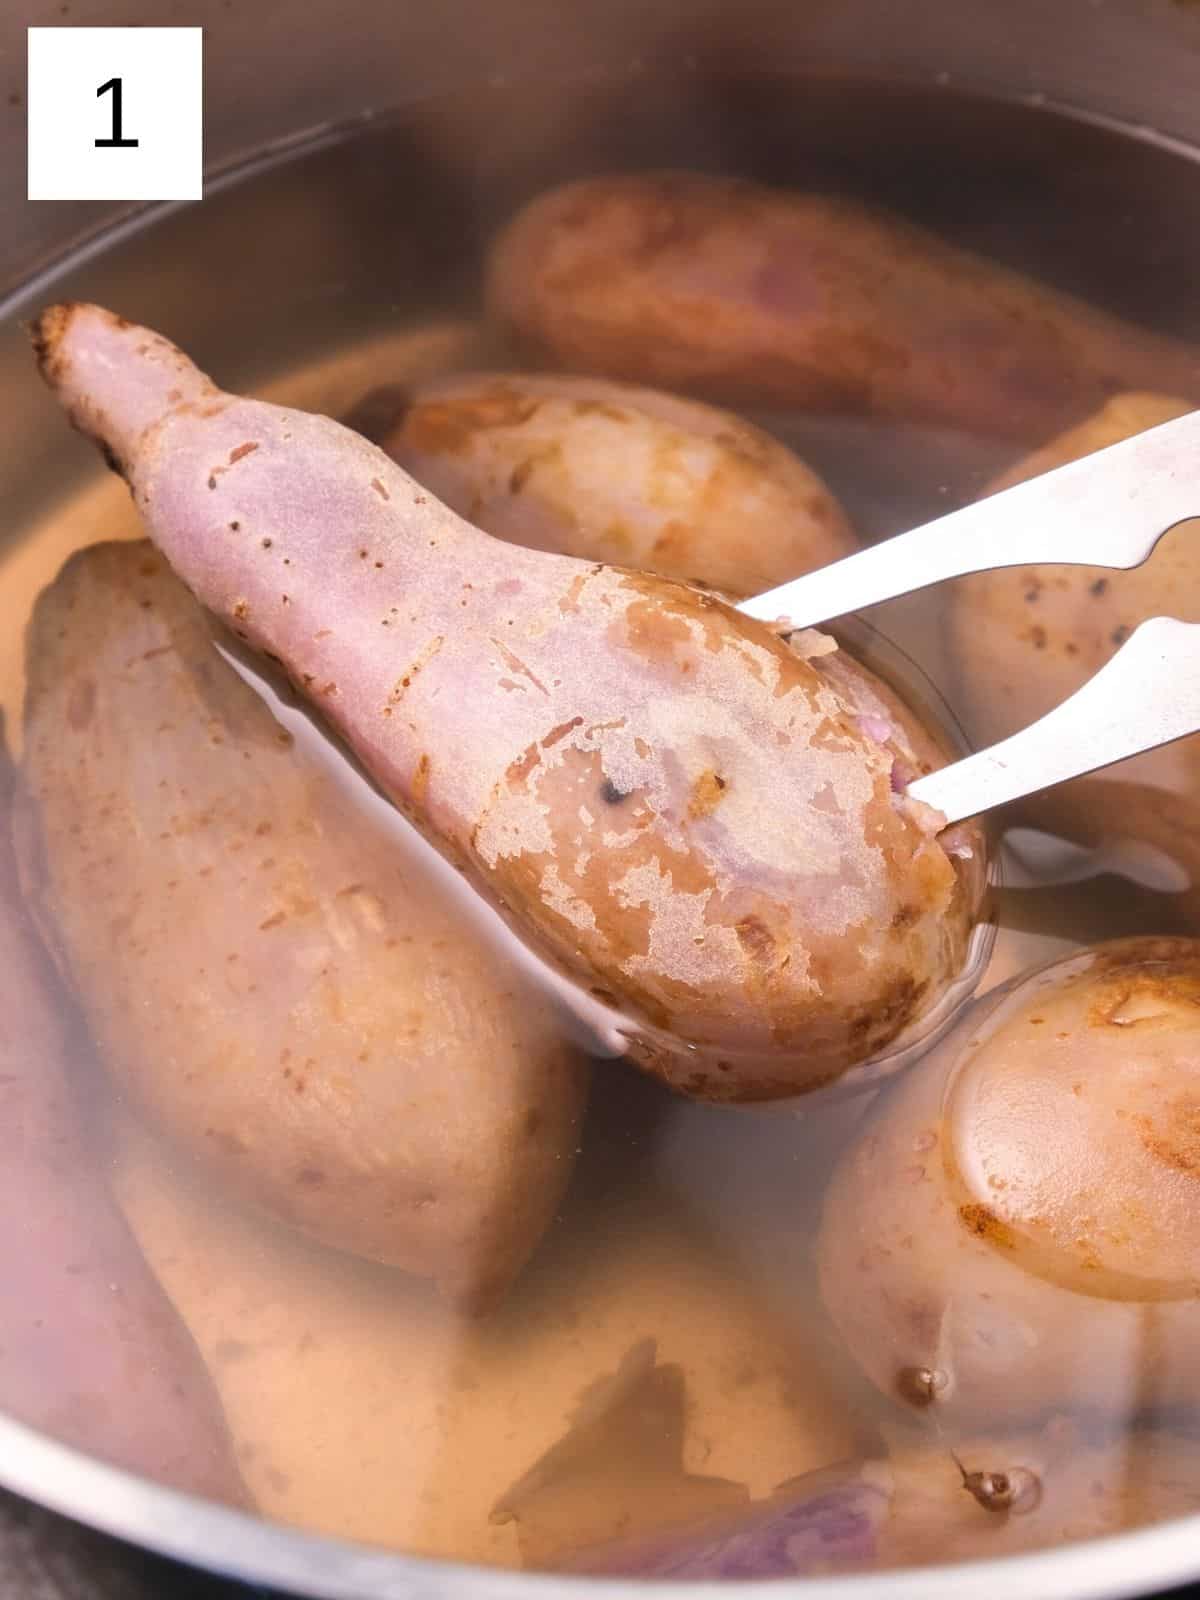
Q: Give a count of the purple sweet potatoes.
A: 8